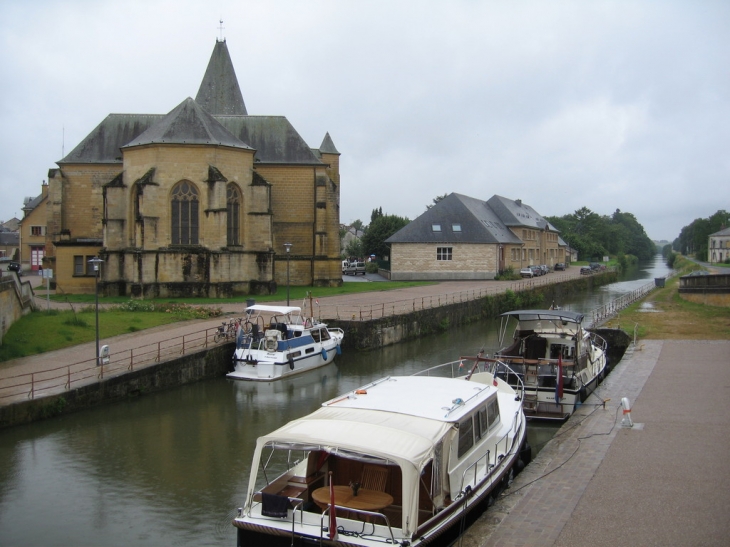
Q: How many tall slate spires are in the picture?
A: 1